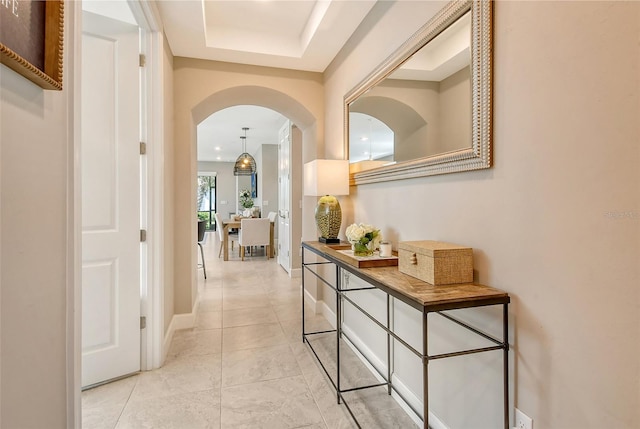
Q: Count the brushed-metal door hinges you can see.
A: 4